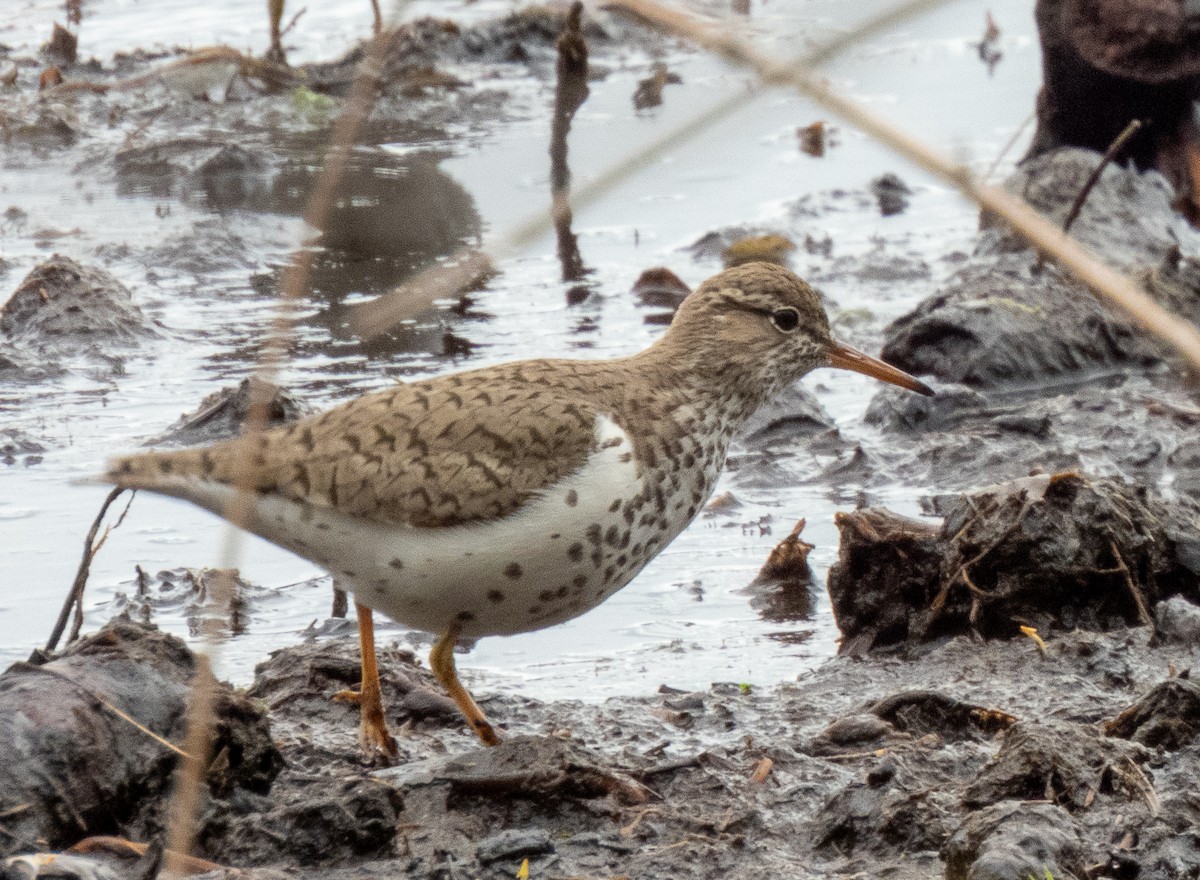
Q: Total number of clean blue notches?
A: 0